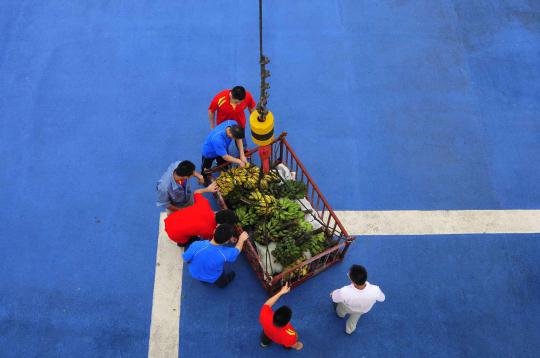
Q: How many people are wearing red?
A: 3